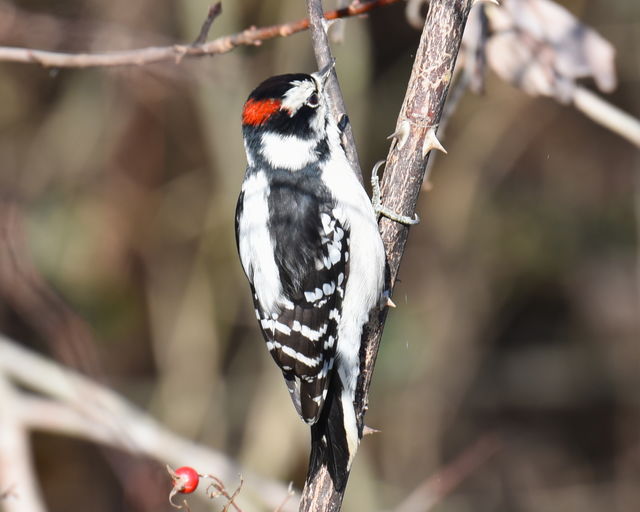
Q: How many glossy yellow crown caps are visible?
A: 0